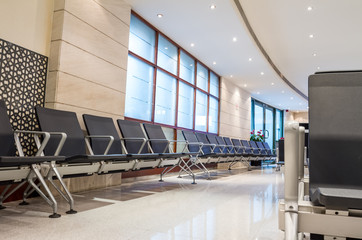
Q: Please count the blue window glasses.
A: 10